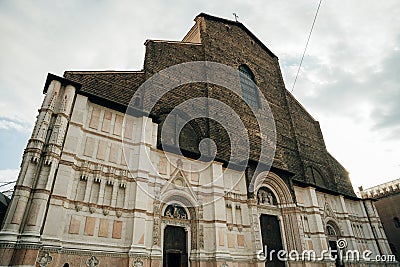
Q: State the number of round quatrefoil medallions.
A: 3